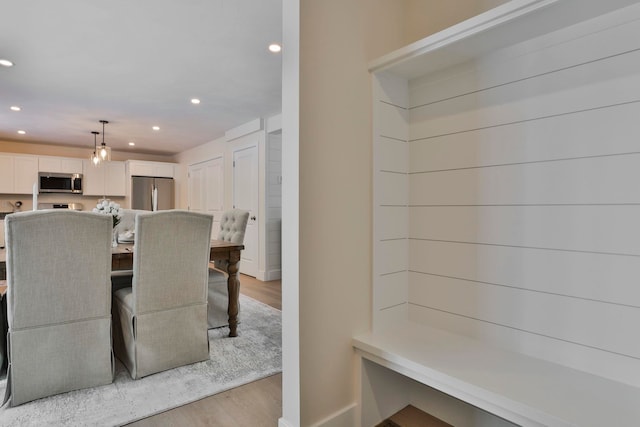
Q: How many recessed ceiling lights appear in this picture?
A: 7